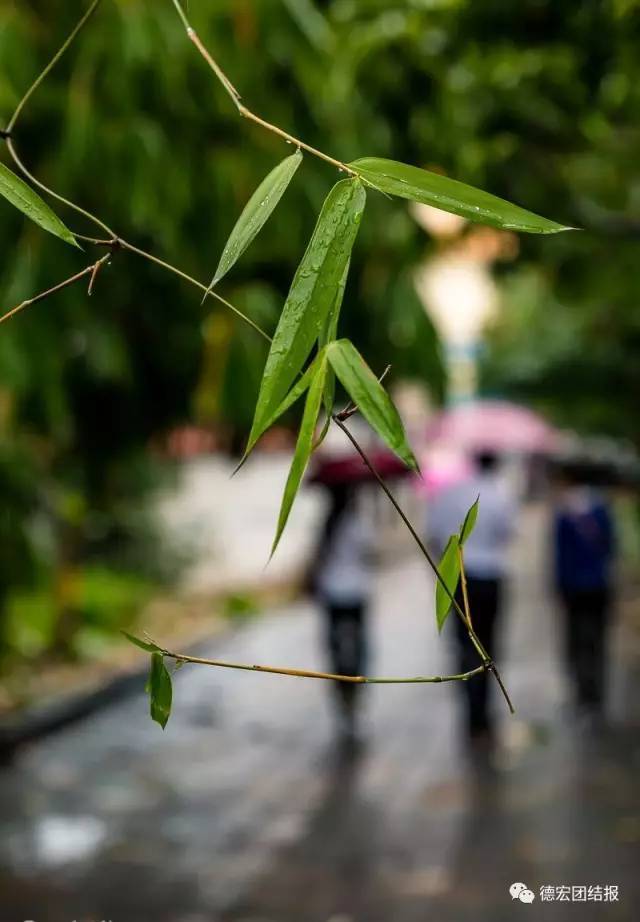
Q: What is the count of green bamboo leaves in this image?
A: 12